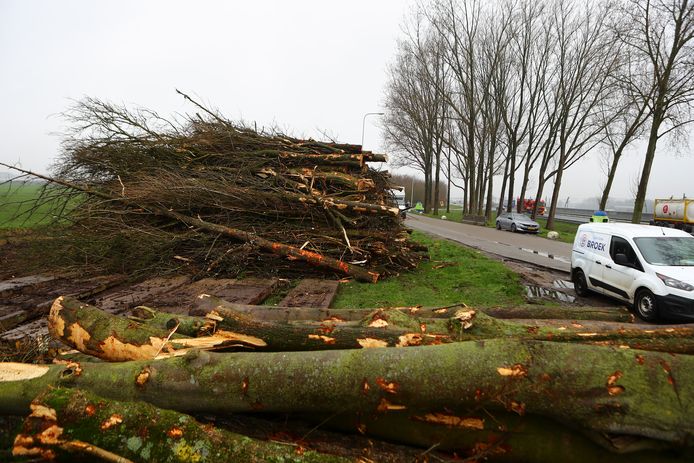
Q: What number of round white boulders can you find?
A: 2